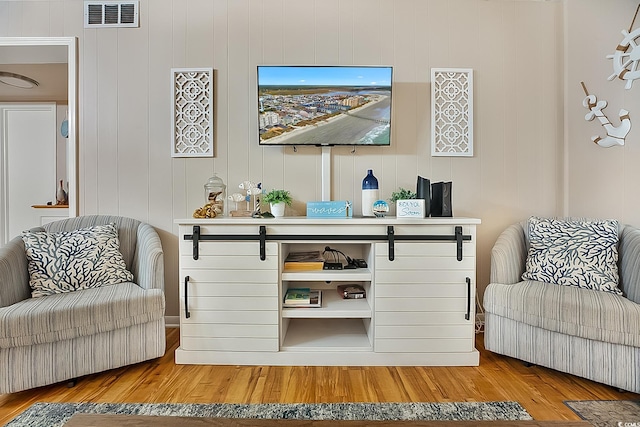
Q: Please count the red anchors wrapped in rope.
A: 0